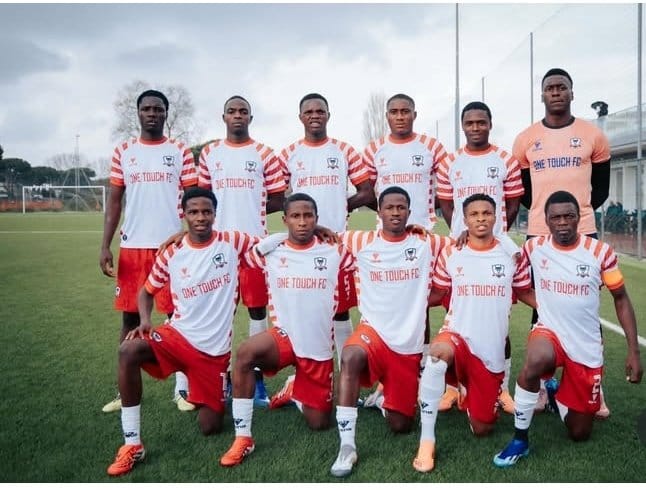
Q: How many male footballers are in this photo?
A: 11